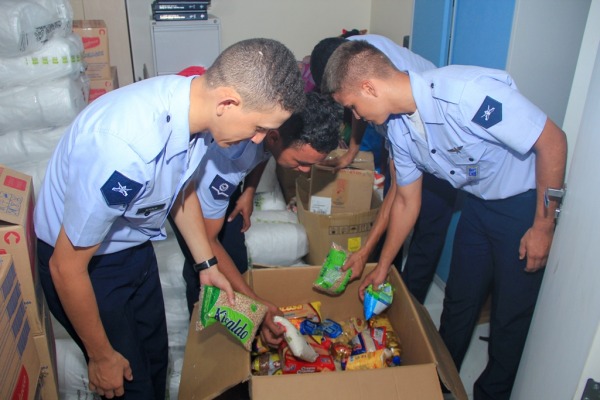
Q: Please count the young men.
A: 4